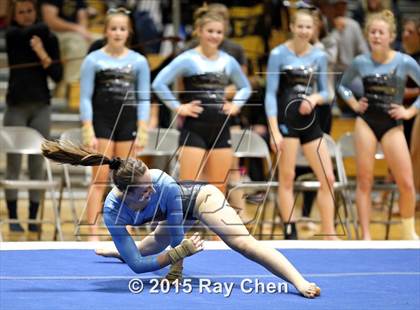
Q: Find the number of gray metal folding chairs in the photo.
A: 6